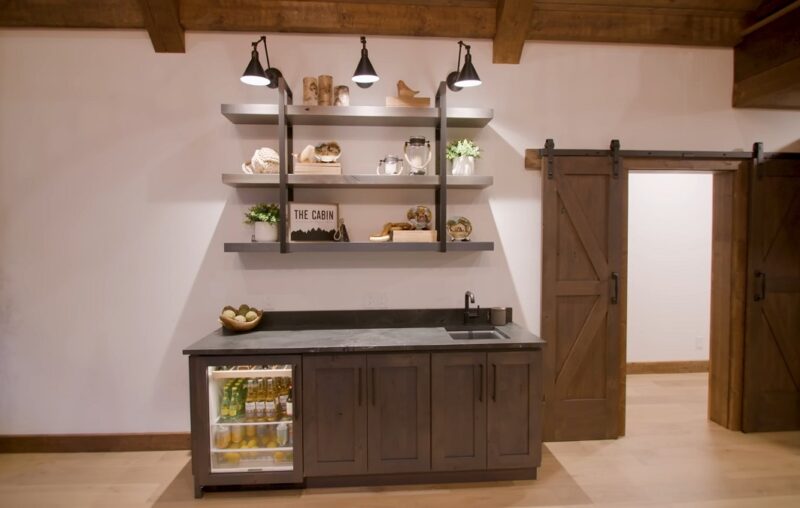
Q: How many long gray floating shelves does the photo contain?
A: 3